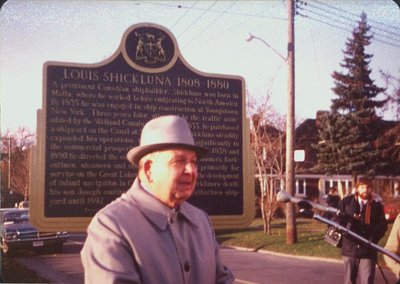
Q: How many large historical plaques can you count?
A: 1